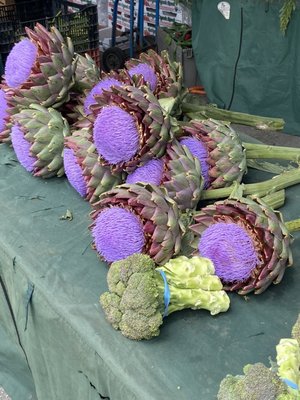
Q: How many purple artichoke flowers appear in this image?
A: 11